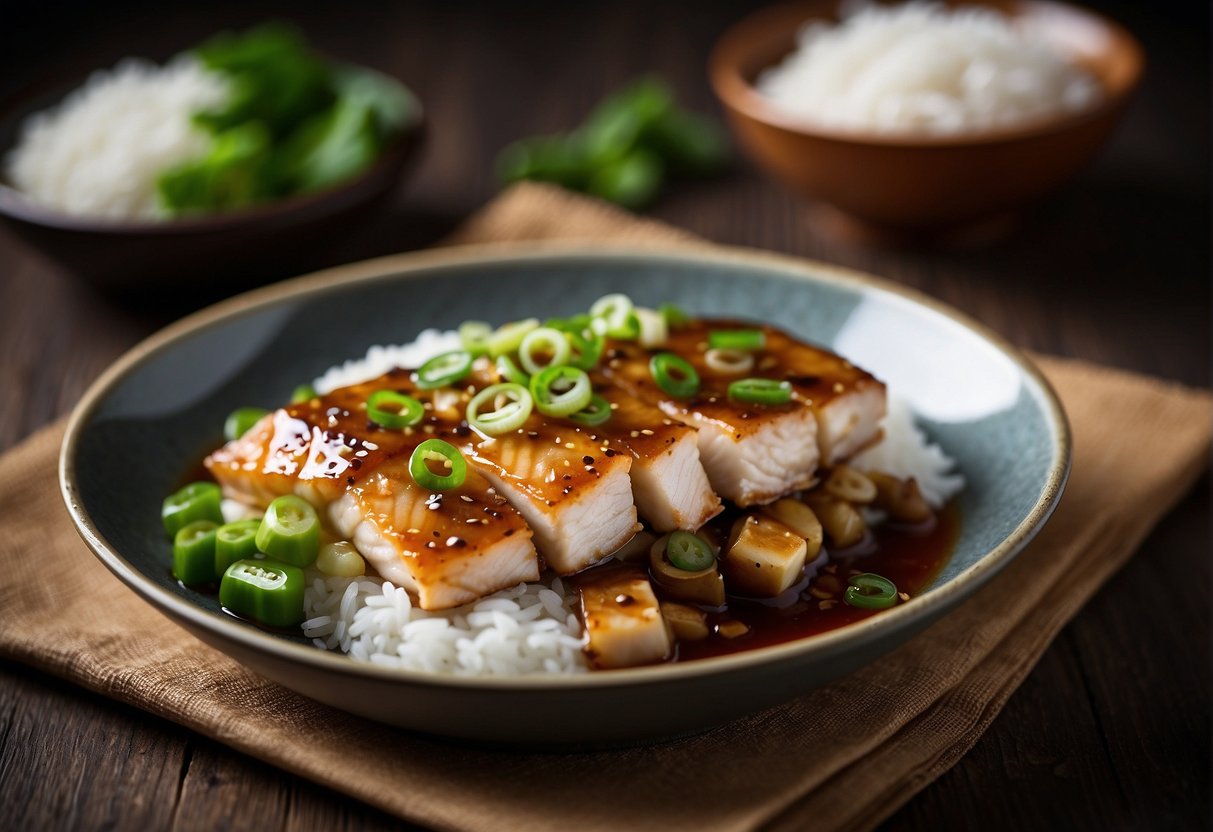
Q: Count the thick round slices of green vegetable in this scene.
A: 5